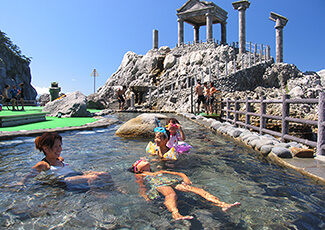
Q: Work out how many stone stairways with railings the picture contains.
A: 1